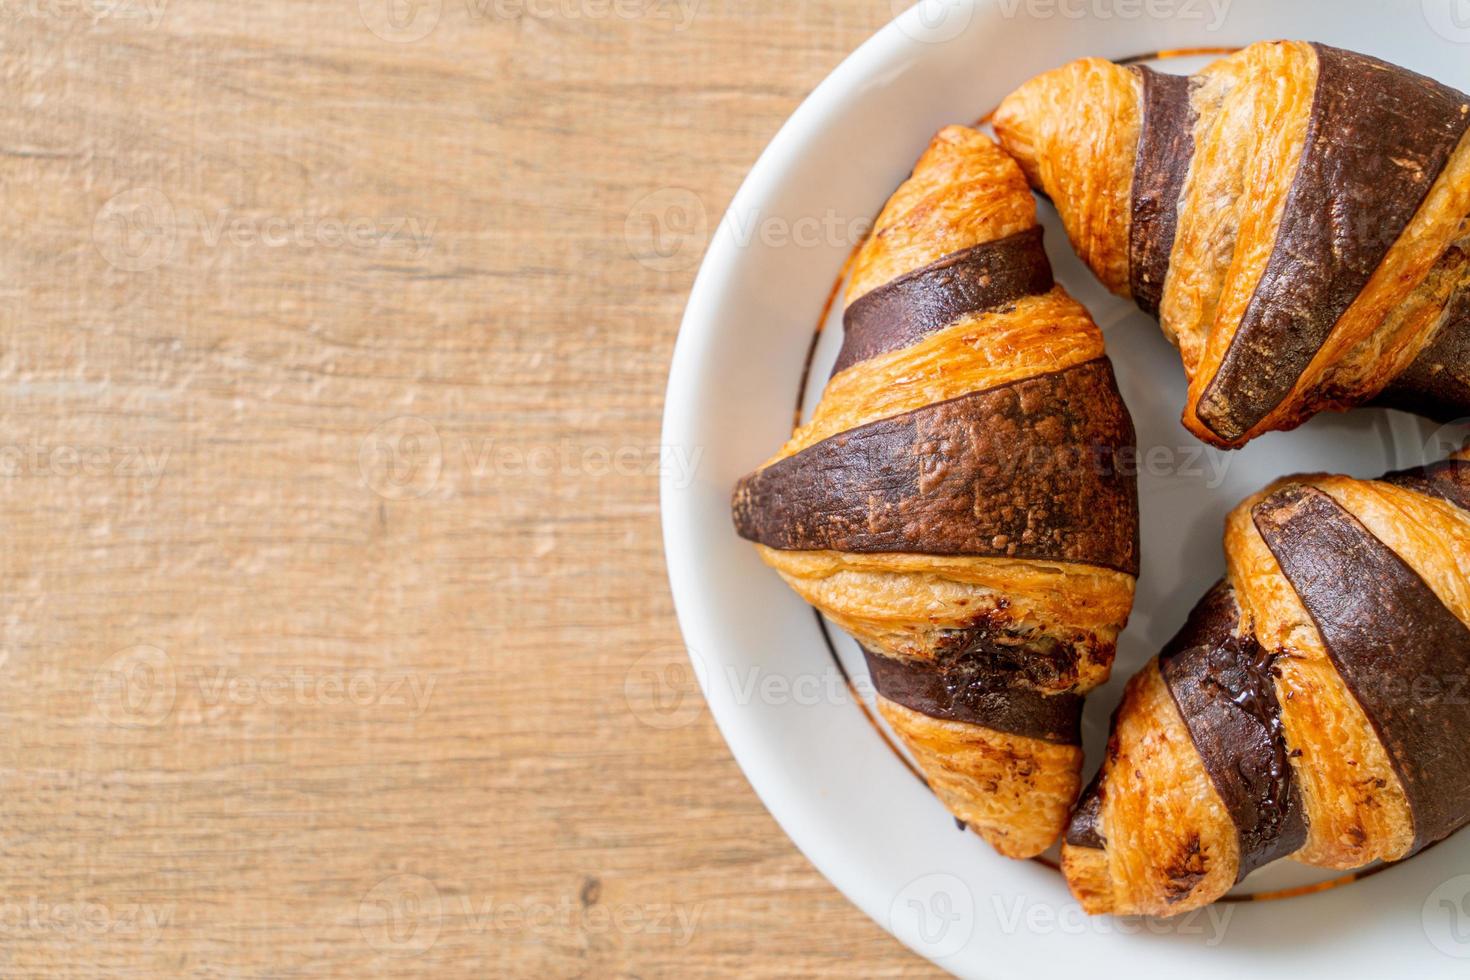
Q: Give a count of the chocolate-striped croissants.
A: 3